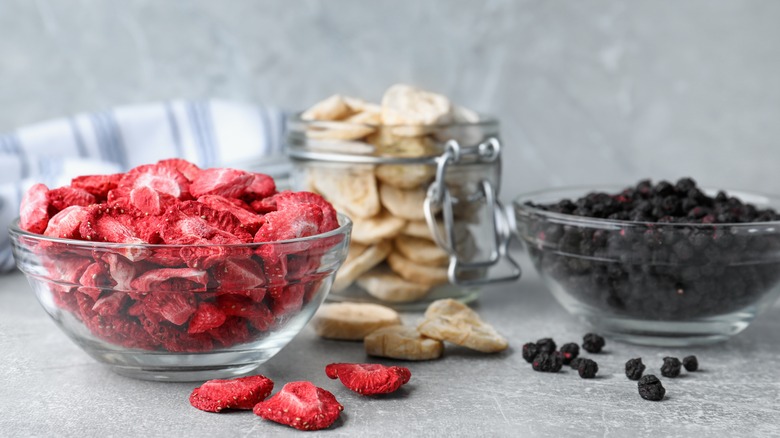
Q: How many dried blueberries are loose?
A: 11